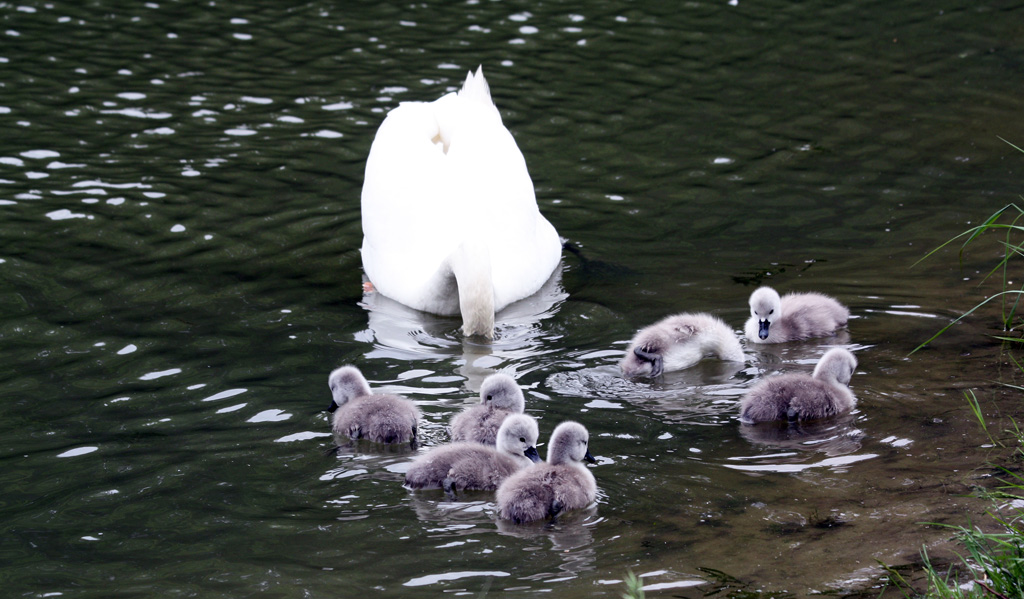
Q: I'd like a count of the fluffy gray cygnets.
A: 7